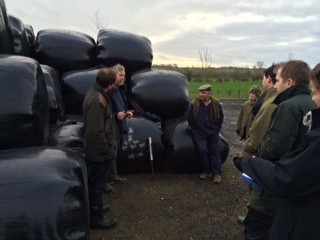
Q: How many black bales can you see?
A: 13